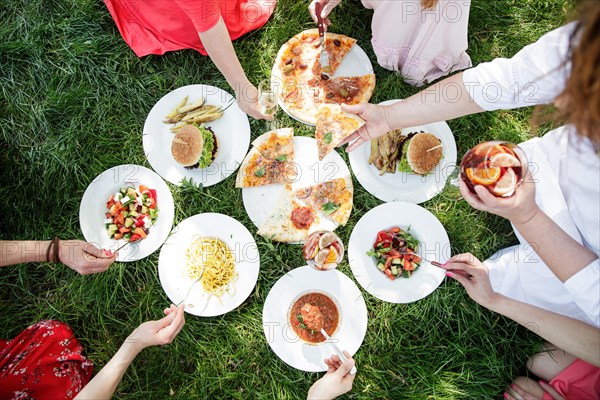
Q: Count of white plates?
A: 8